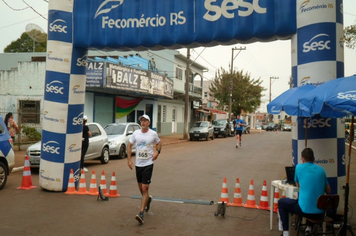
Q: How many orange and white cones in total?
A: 12